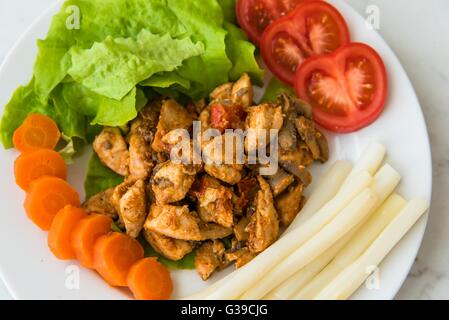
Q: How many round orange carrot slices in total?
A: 7